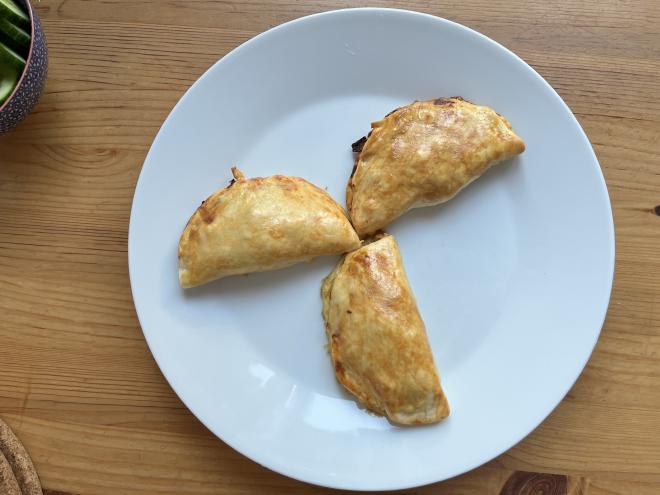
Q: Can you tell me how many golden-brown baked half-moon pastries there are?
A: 3